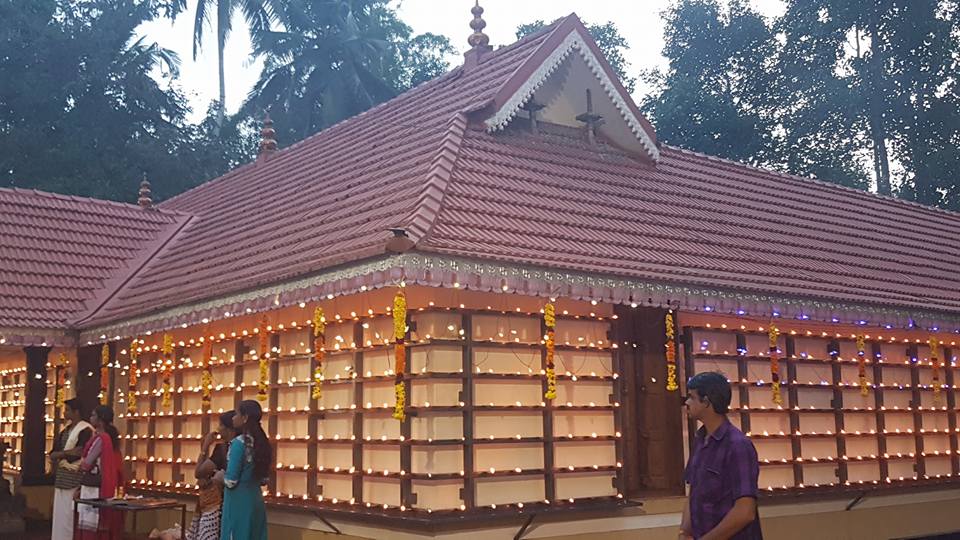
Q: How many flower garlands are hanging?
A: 13